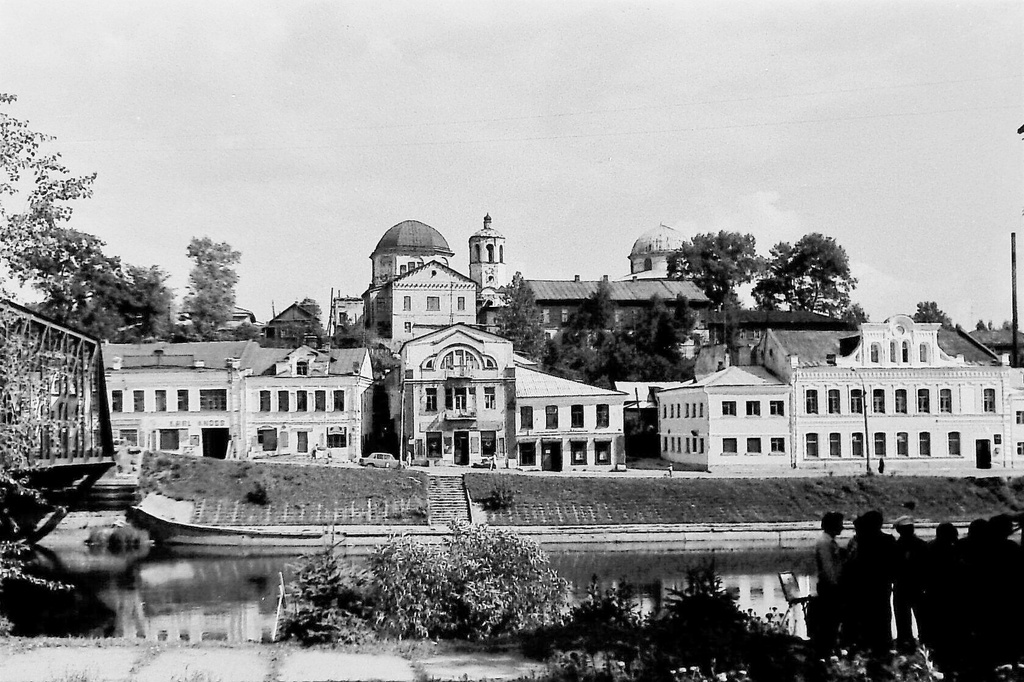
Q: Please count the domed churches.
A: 2